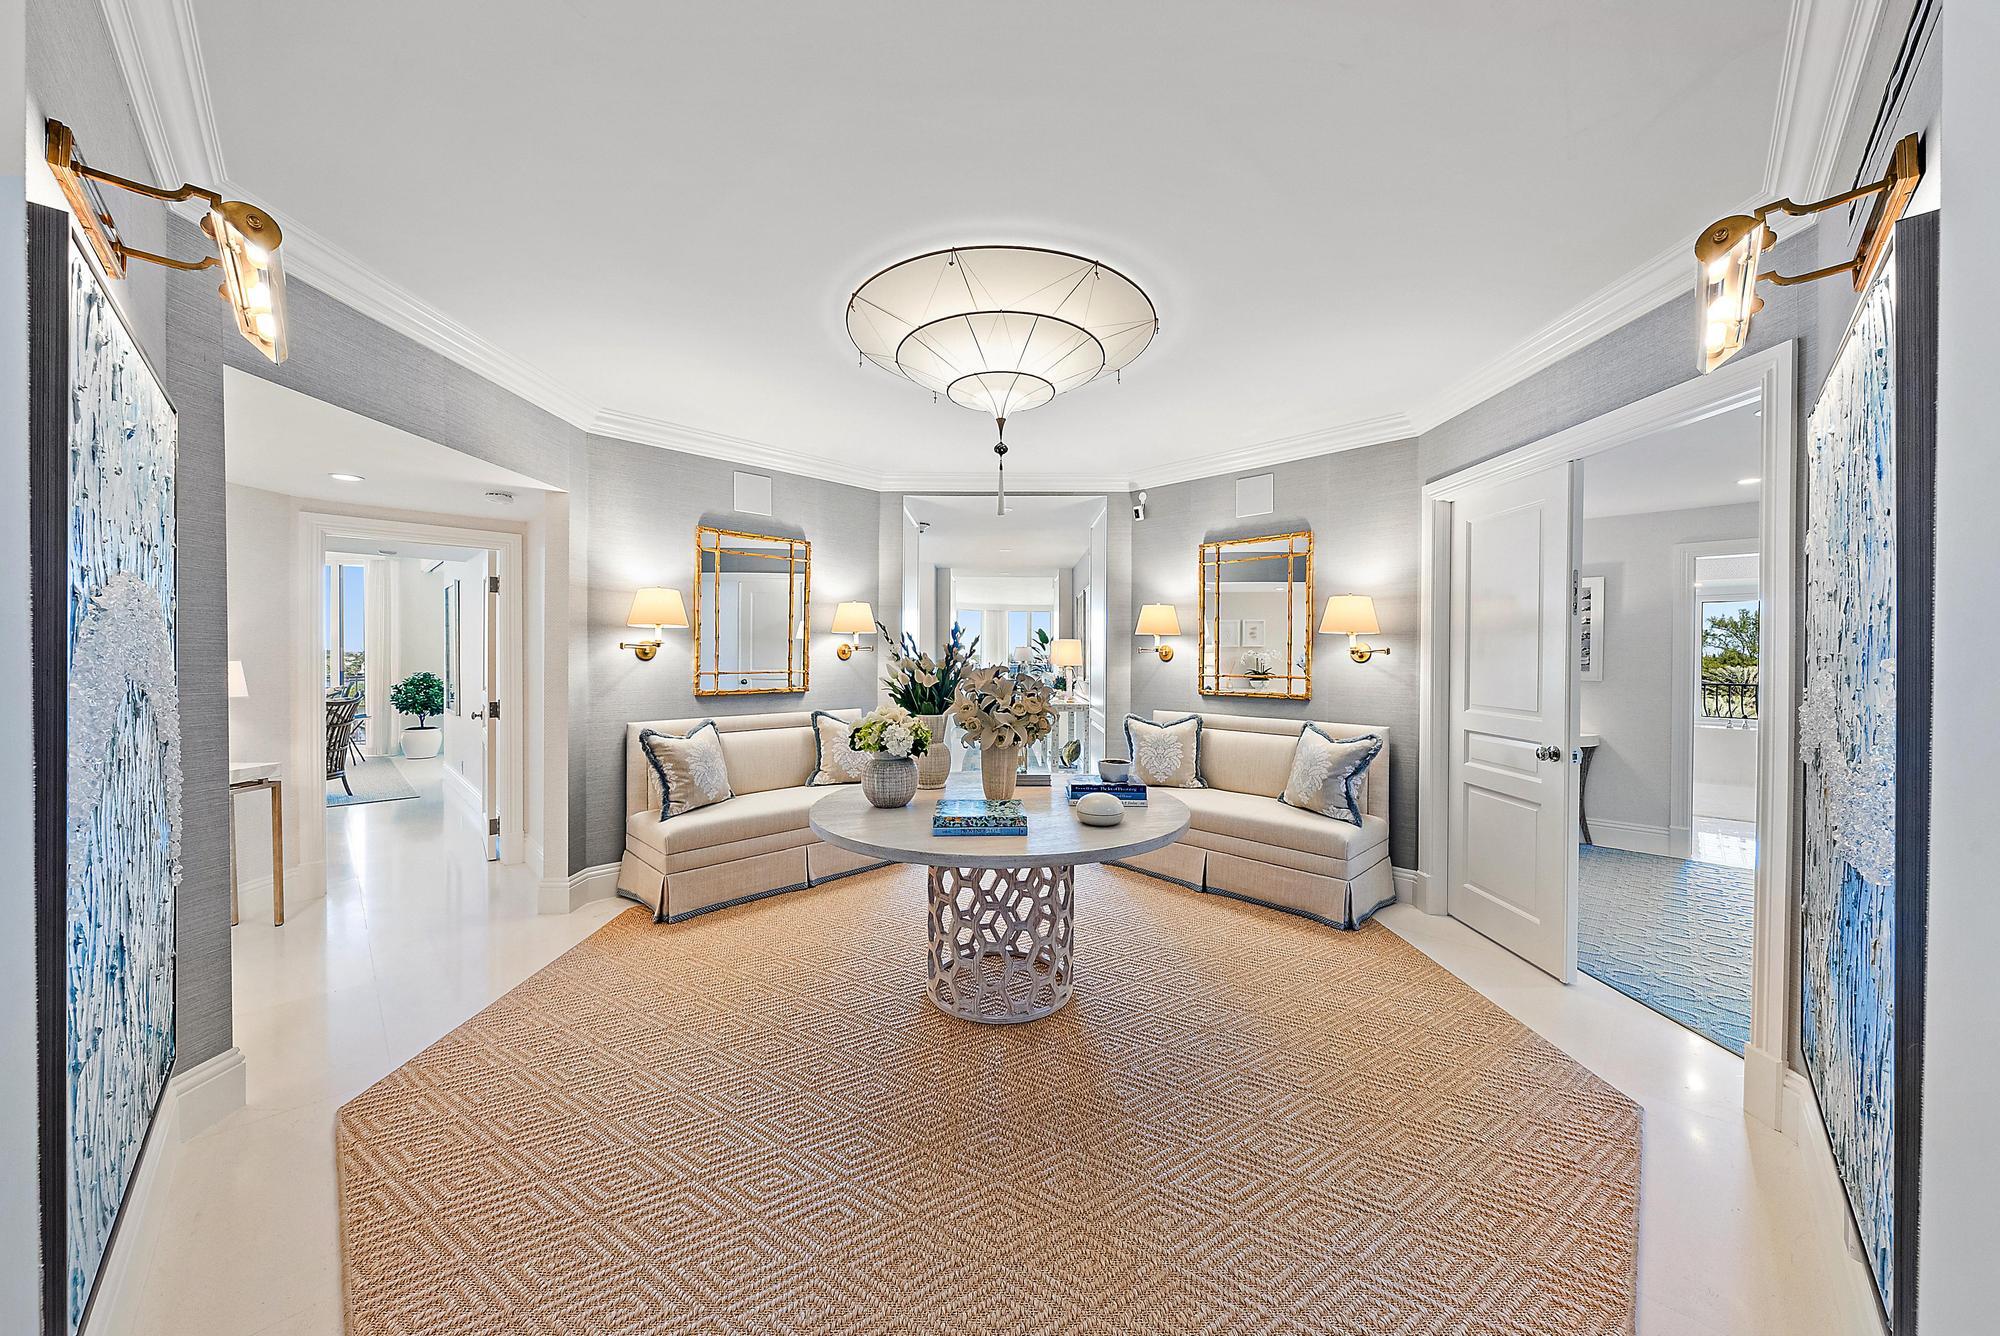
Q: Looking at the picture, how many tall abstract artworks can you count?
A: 2